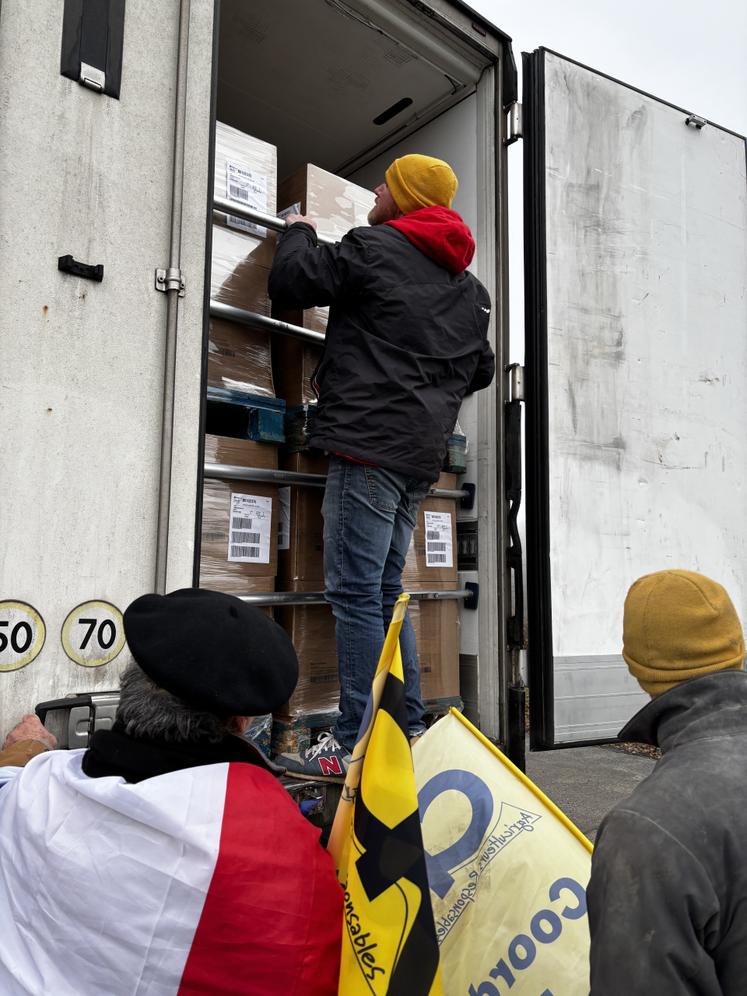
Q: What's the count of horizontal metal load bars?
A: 4